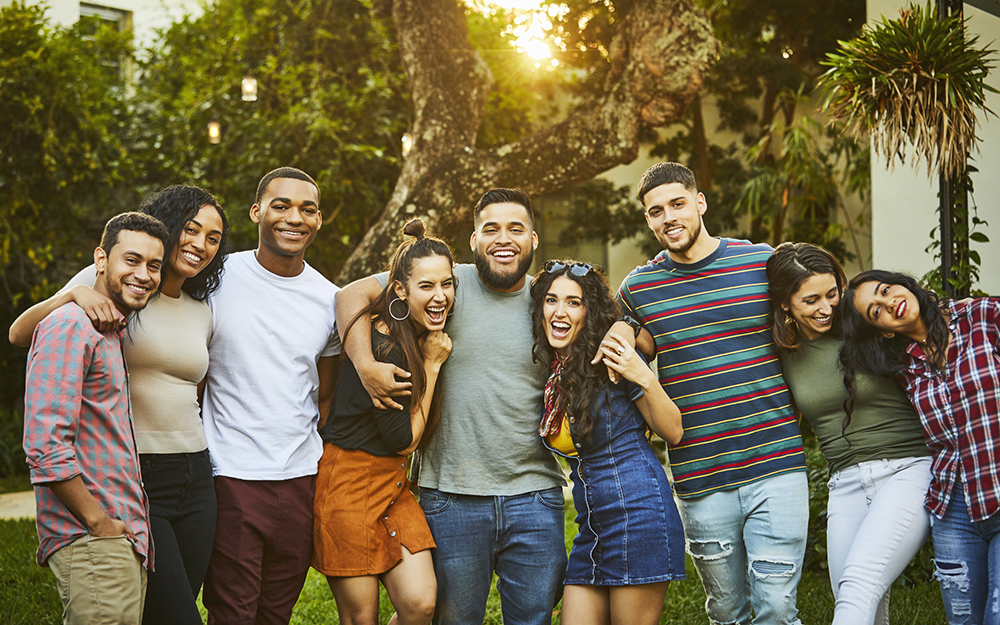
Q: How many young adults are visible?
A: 9